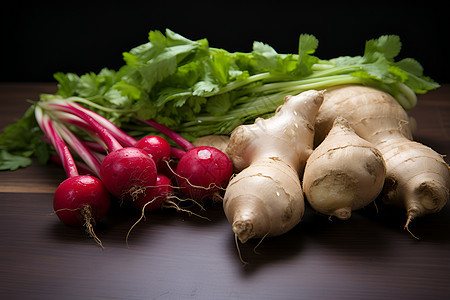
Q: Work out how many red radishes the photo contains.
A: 5